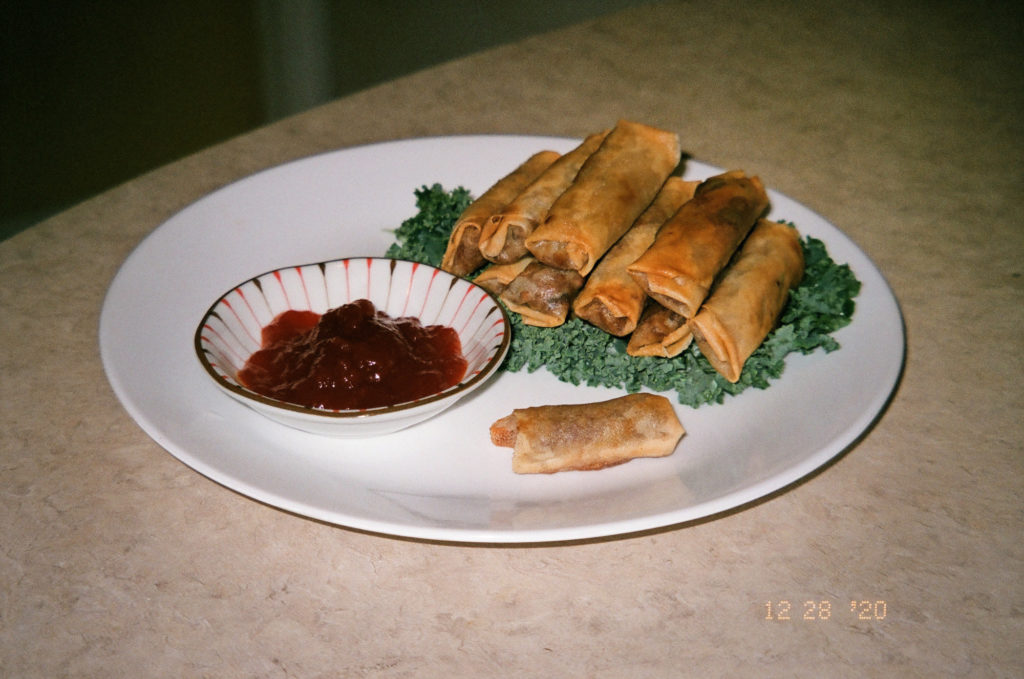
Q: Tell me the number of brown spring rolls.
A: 10